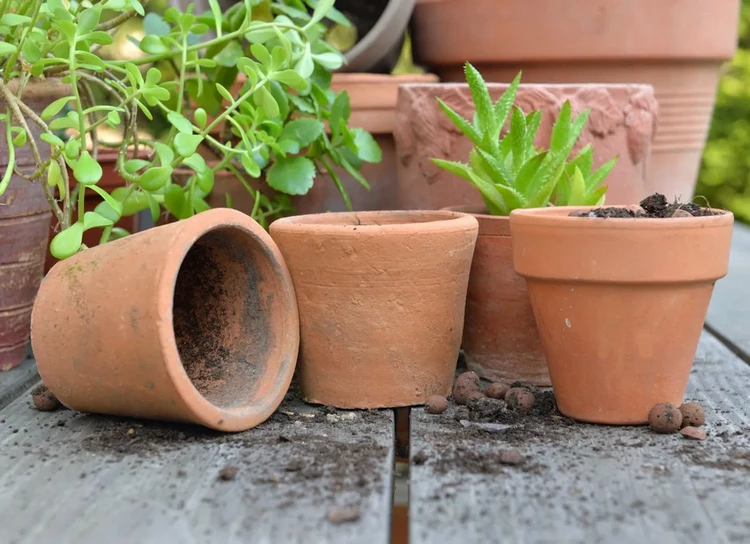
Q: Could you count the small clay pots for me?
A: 4